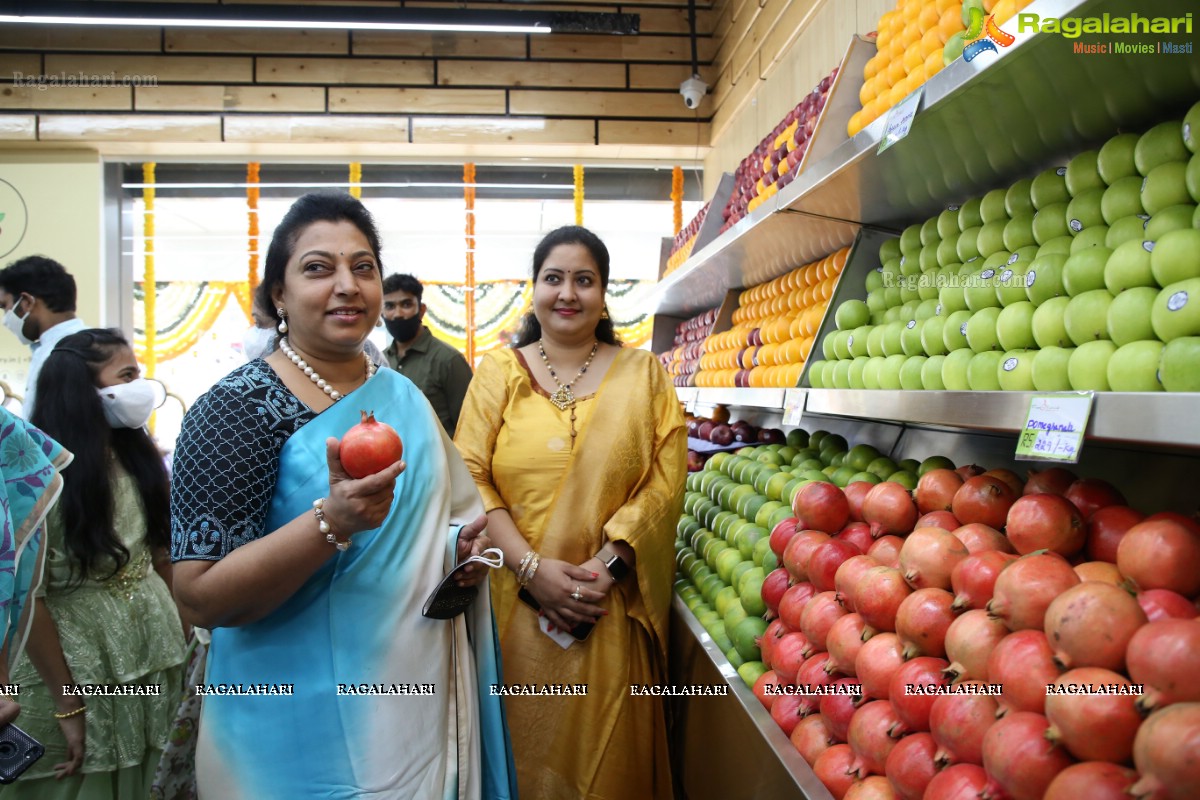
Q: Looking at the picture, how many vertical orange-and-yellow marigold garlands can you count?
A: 6